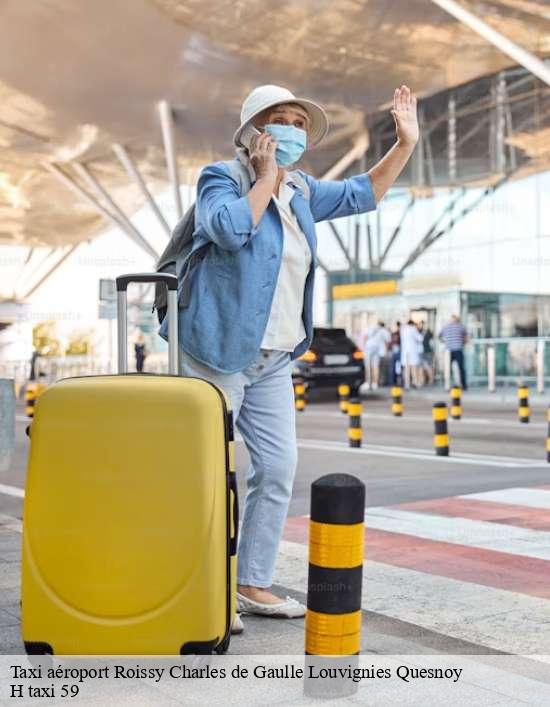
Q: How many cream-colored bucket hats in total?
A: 1